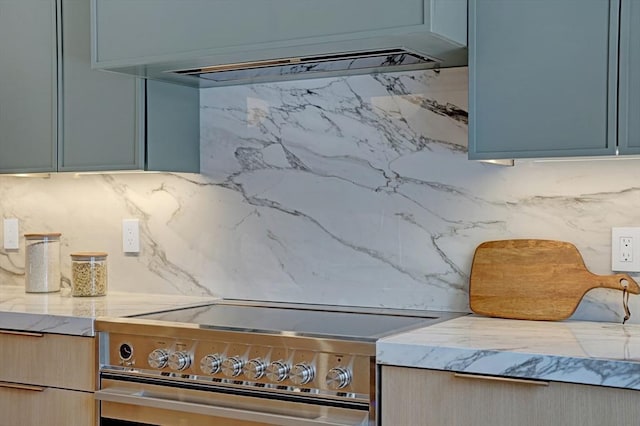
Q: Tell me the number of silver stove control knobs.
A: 8